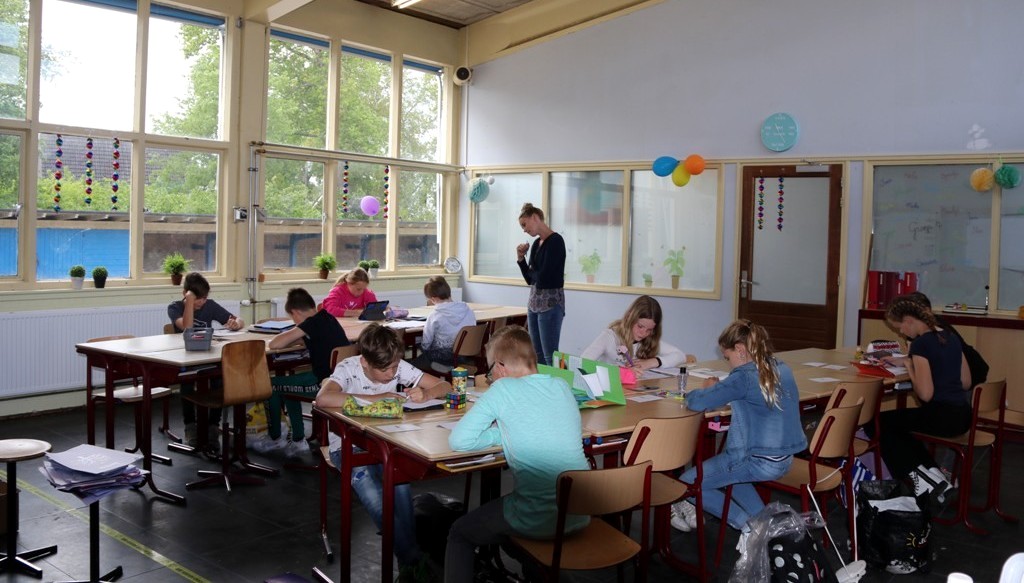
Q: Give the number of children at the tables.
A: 10